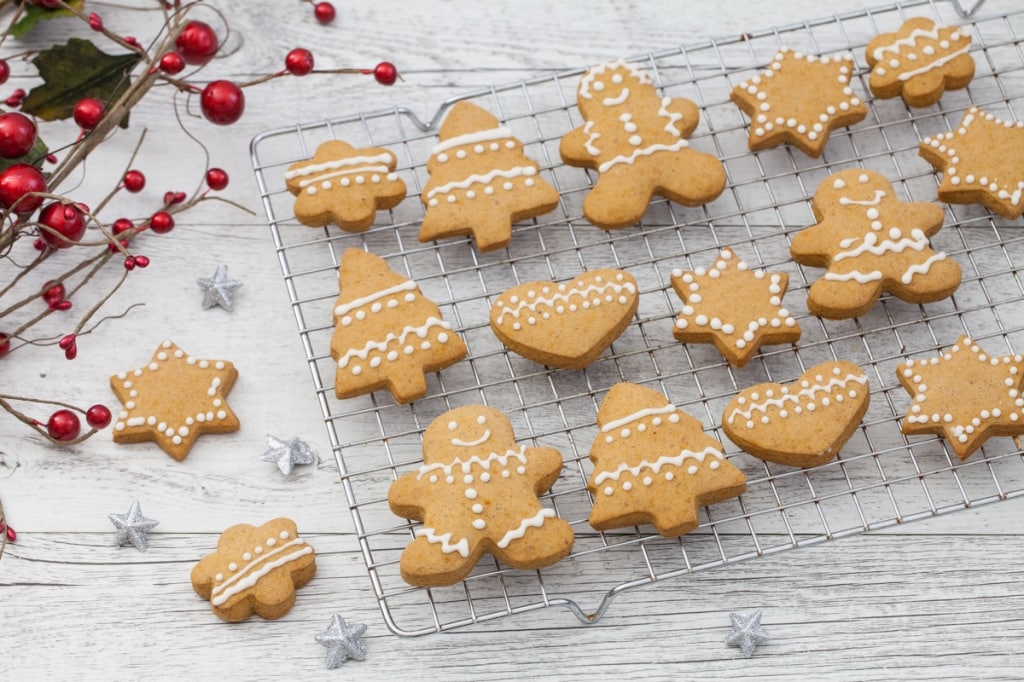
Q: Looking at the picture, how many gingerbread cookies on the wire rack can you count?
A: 14